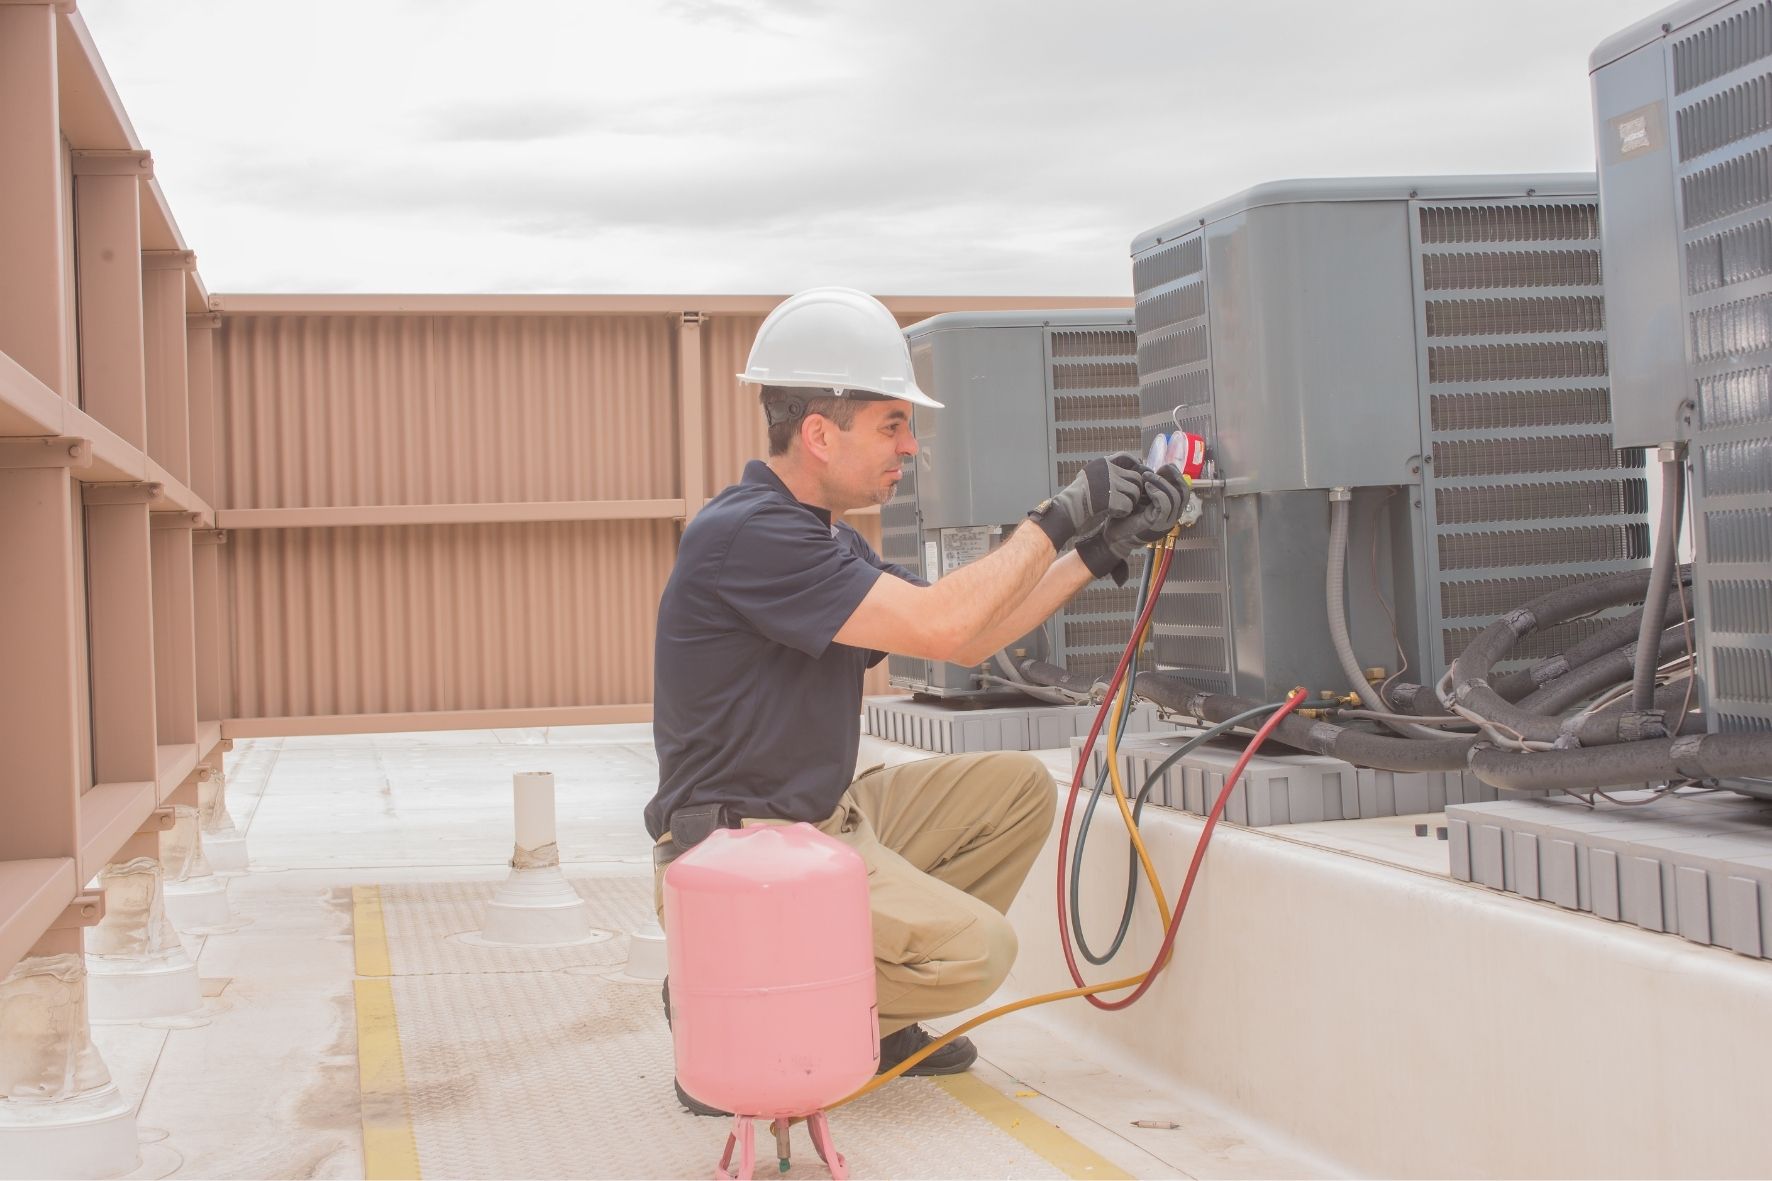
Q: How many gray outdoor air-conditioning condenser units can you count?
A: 3